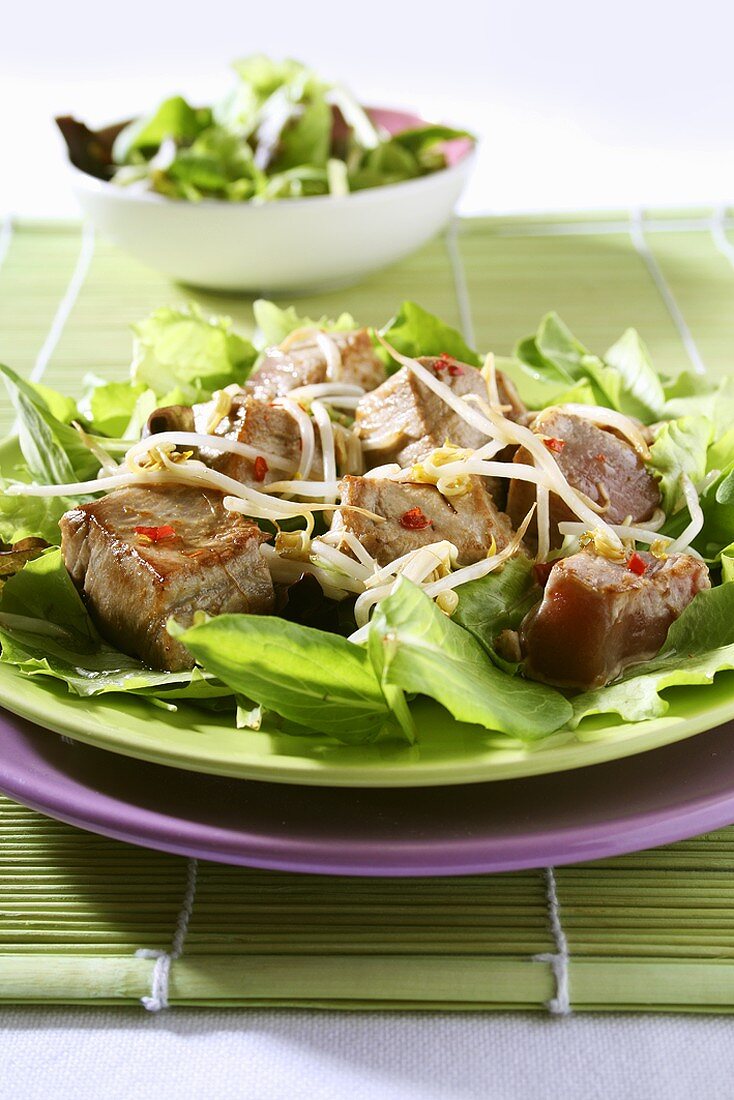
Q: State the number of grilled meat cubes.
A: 7